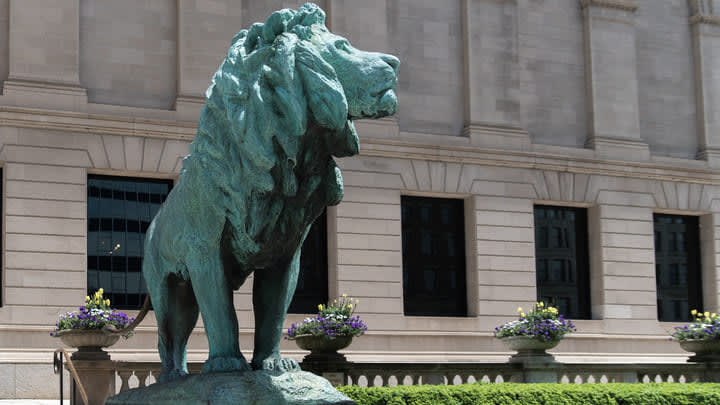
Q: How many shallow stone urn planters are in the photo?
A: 4